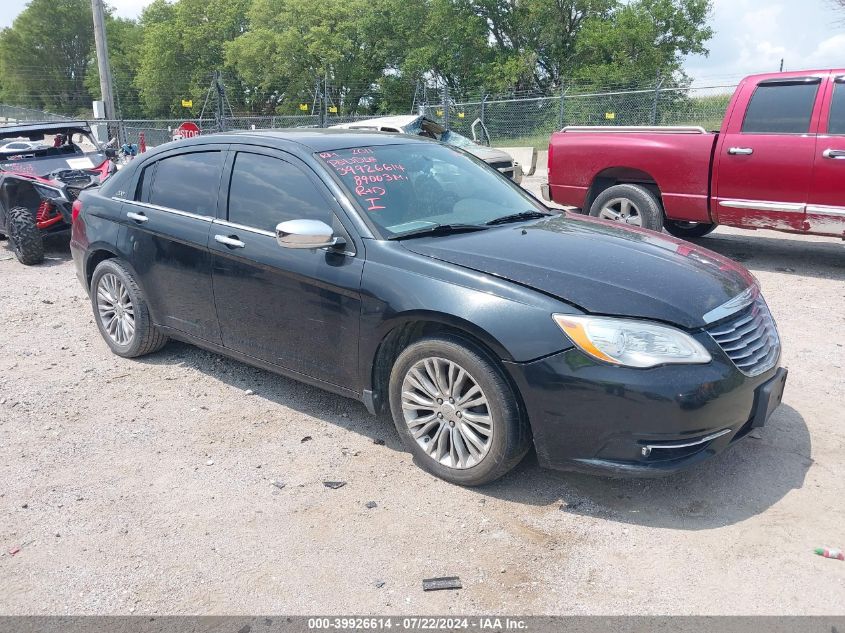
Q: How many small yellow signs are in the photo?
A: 6